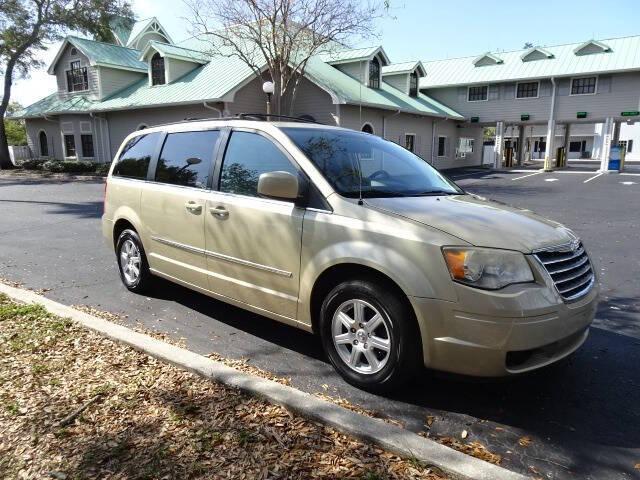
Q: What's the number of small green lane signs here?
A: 4